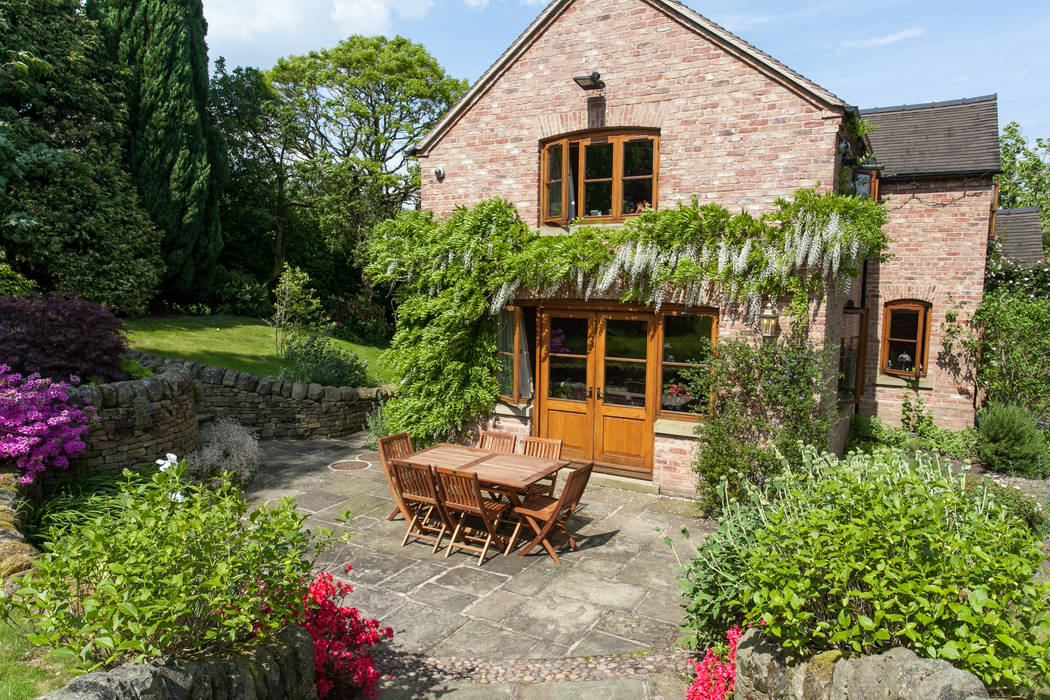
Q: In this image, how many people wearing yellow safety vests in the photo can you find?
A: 0